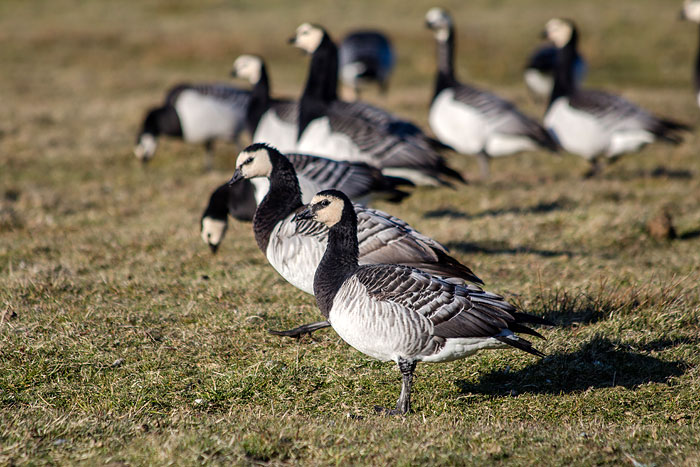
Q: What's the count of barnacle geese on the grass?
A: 11